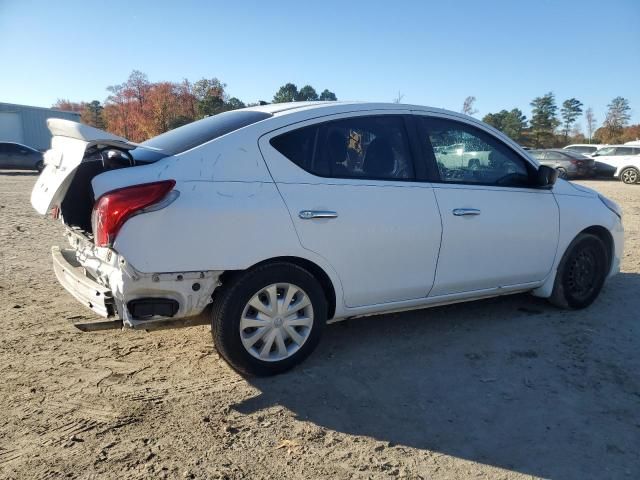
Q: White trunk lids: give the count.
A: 1